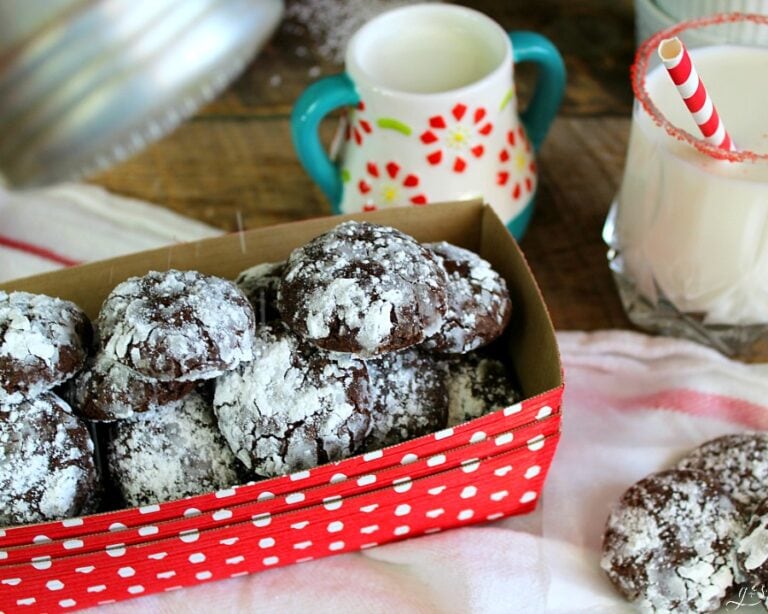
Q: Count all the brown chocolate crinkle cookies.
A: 14